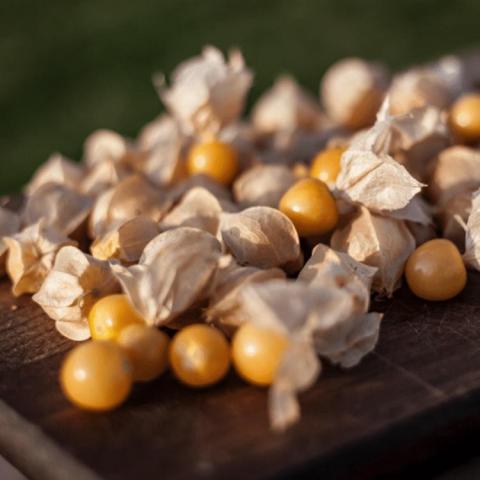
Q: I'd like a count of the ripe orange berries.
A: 10